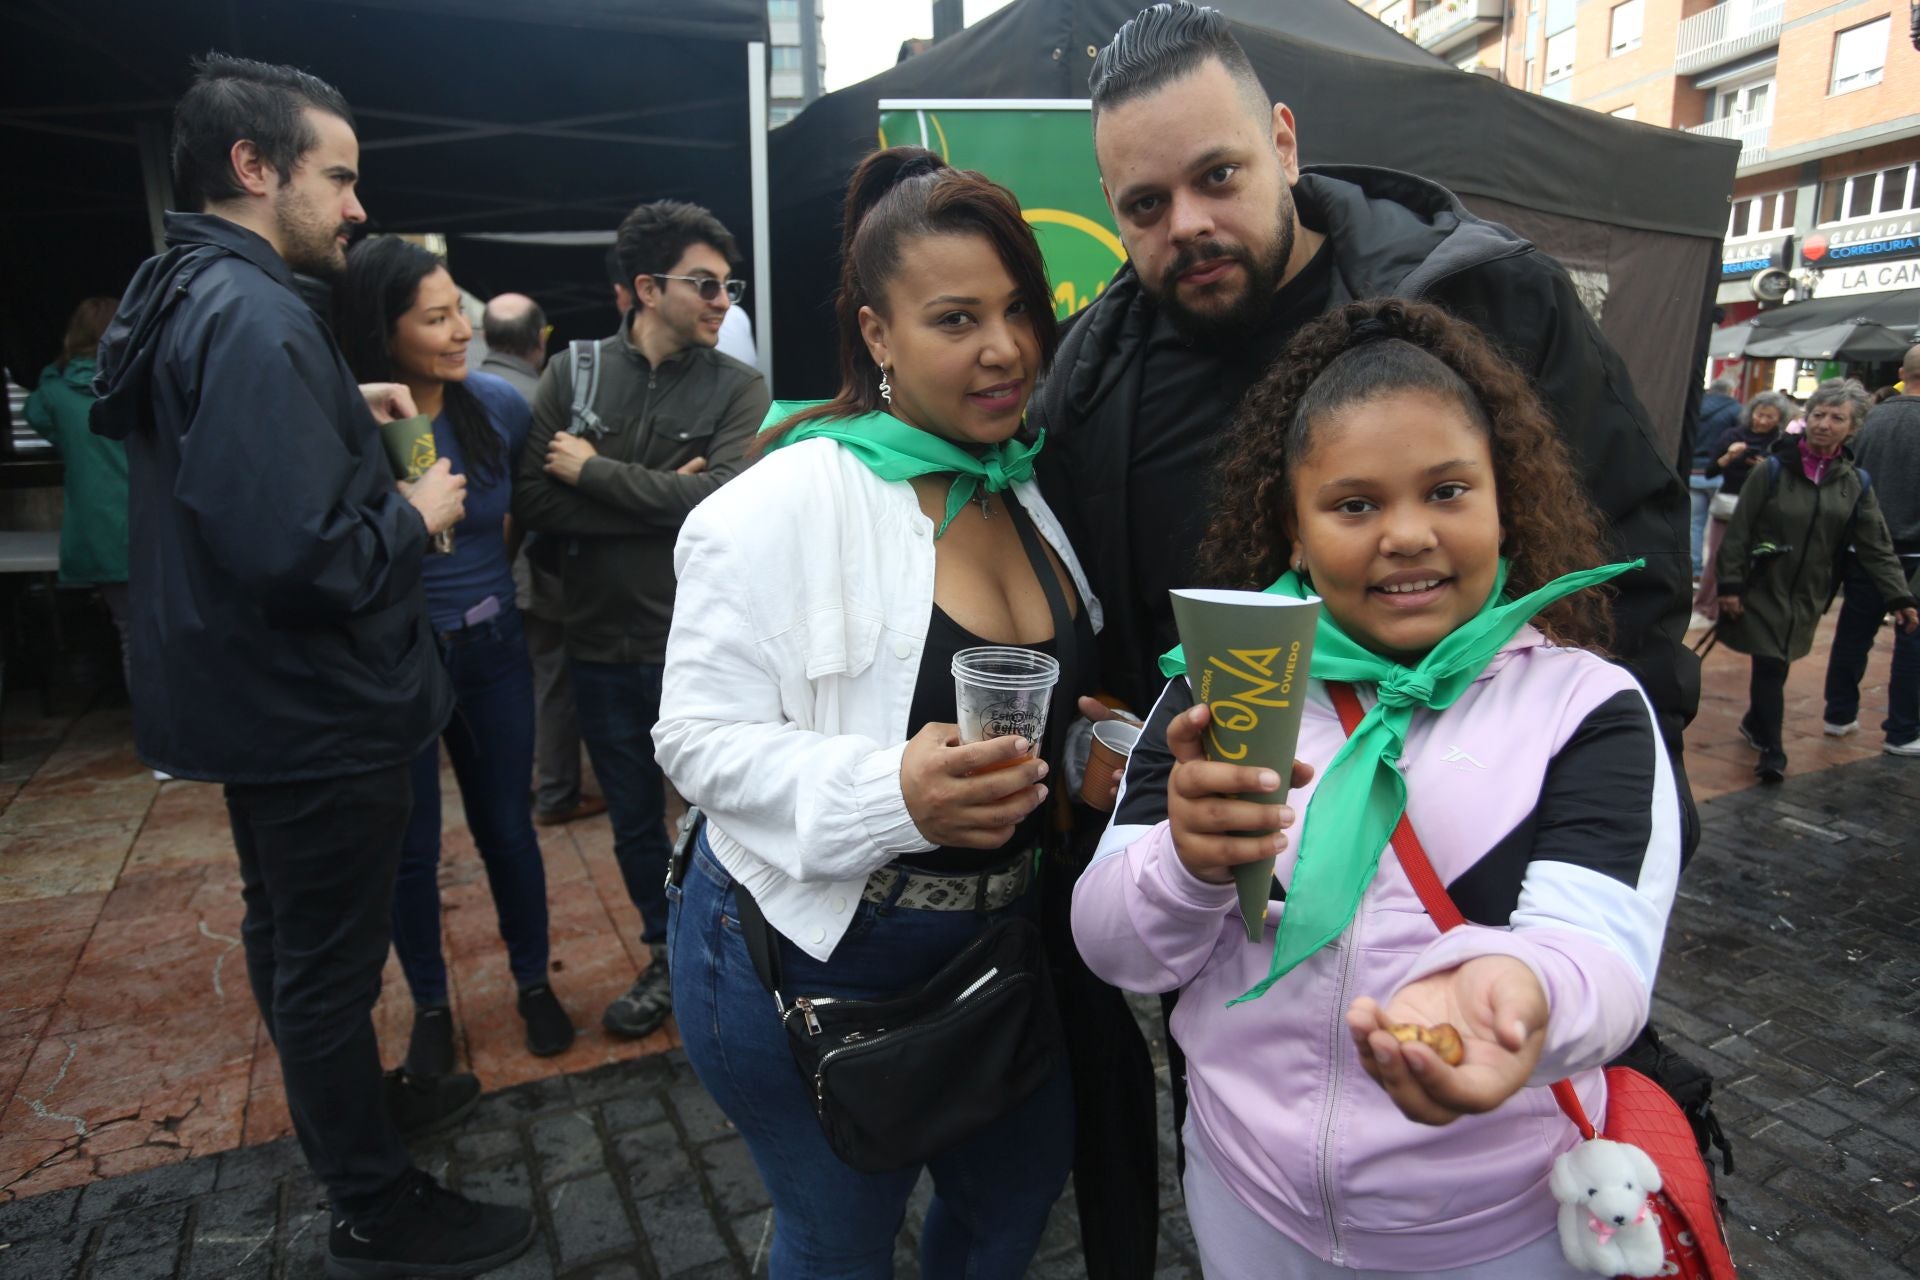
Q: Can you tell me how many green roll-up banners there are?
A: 1